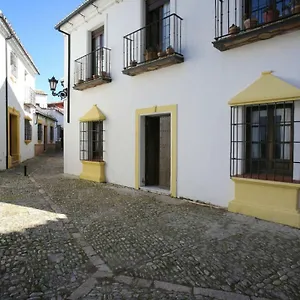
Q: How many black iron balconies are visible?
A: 3